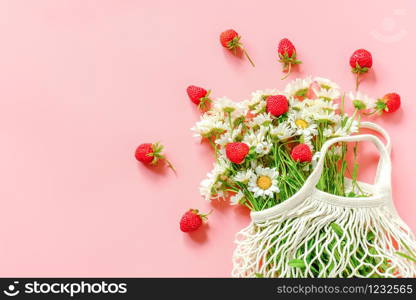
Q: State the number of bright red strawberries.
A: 10